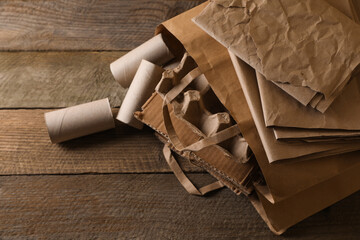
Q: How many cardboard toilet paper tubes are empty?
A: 3